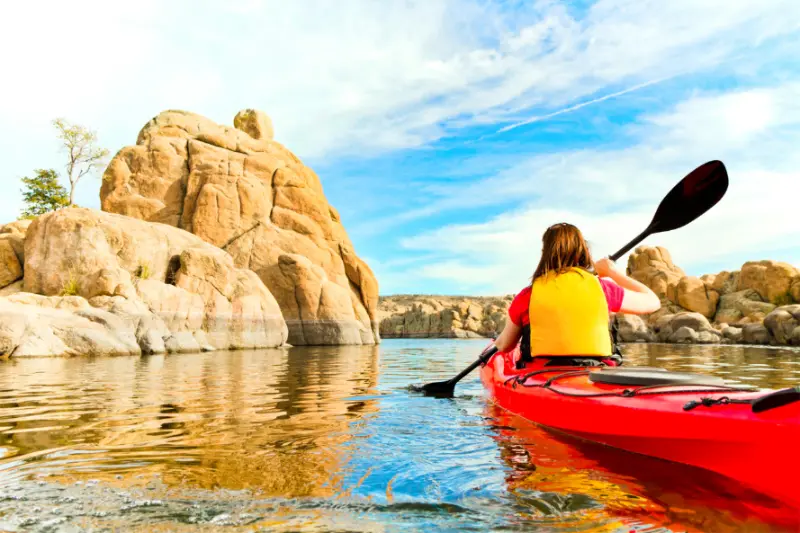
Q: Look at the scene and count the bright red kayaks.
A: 1